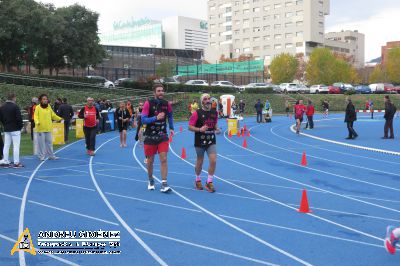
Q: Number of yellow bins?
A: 3